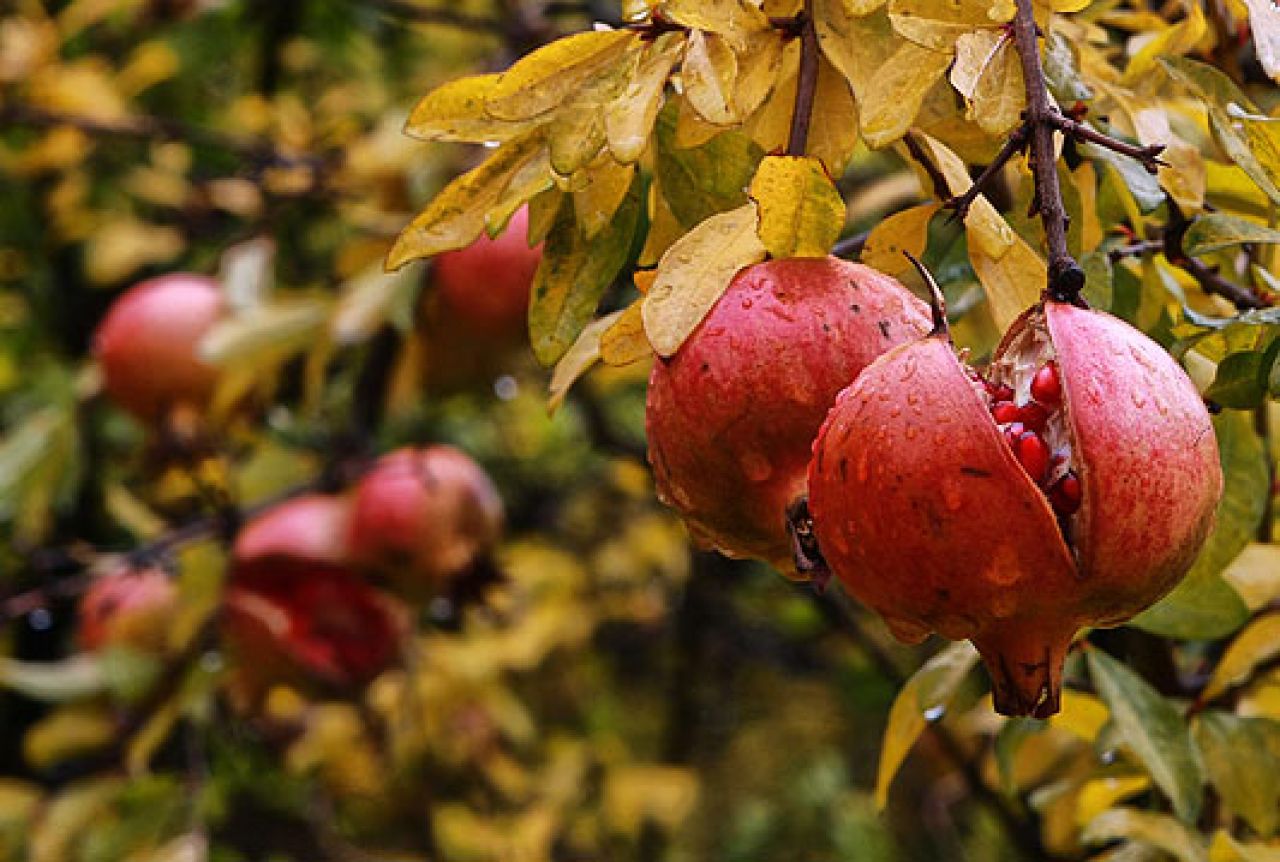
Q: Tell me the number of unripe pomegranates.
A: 0